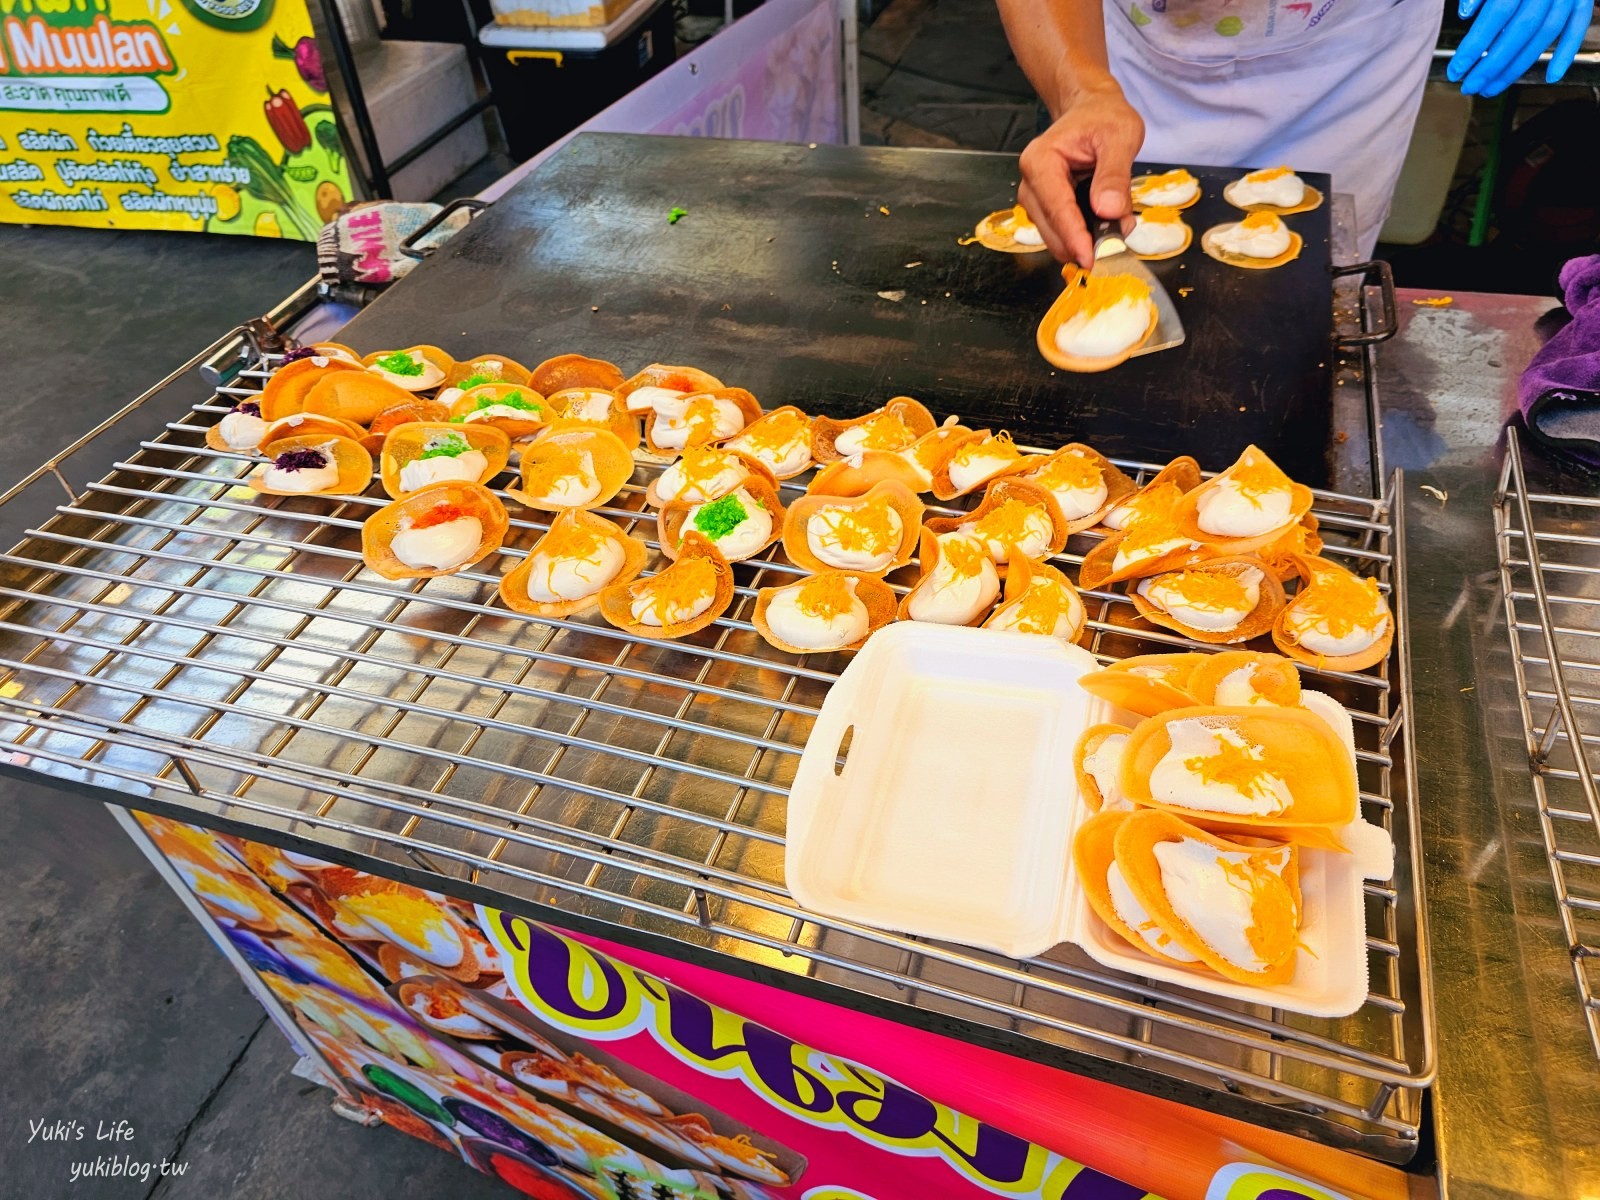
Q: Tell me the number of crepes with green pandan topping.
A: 5